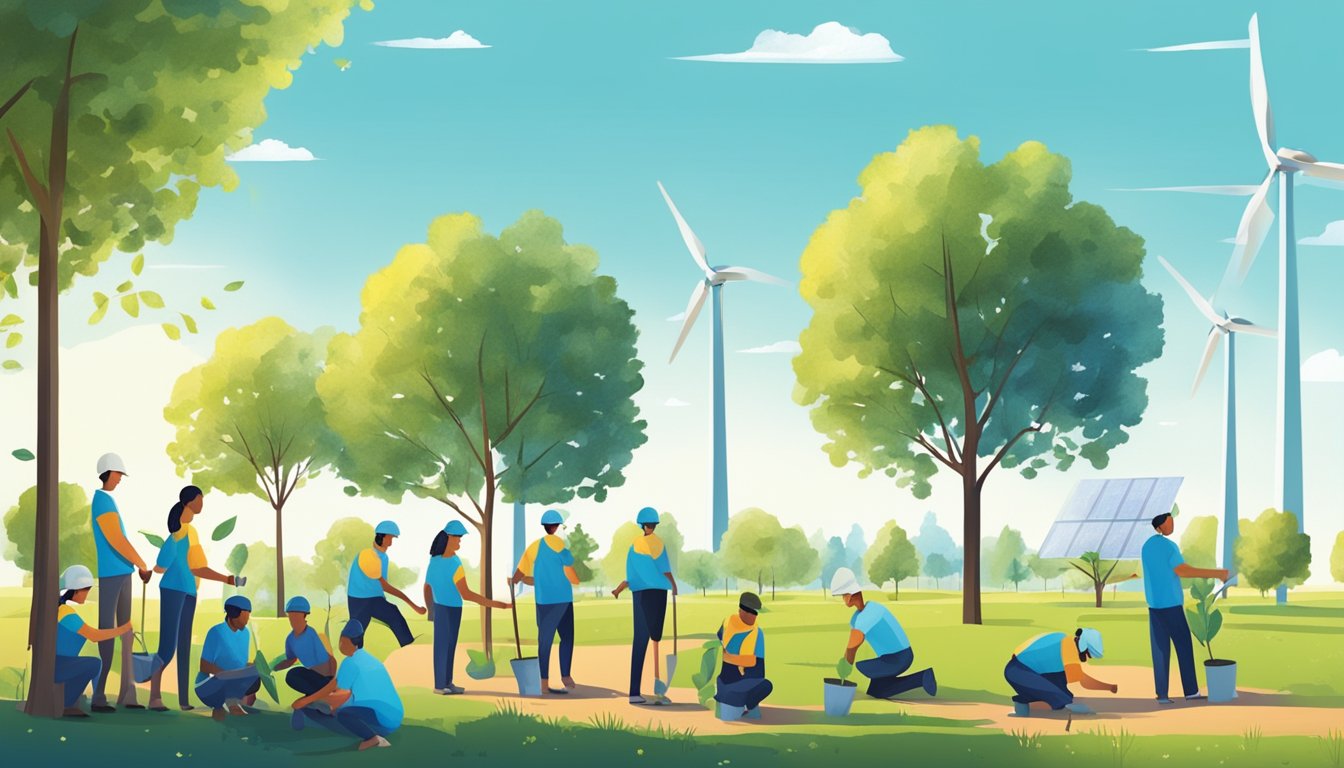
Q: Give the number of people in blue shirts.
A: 14